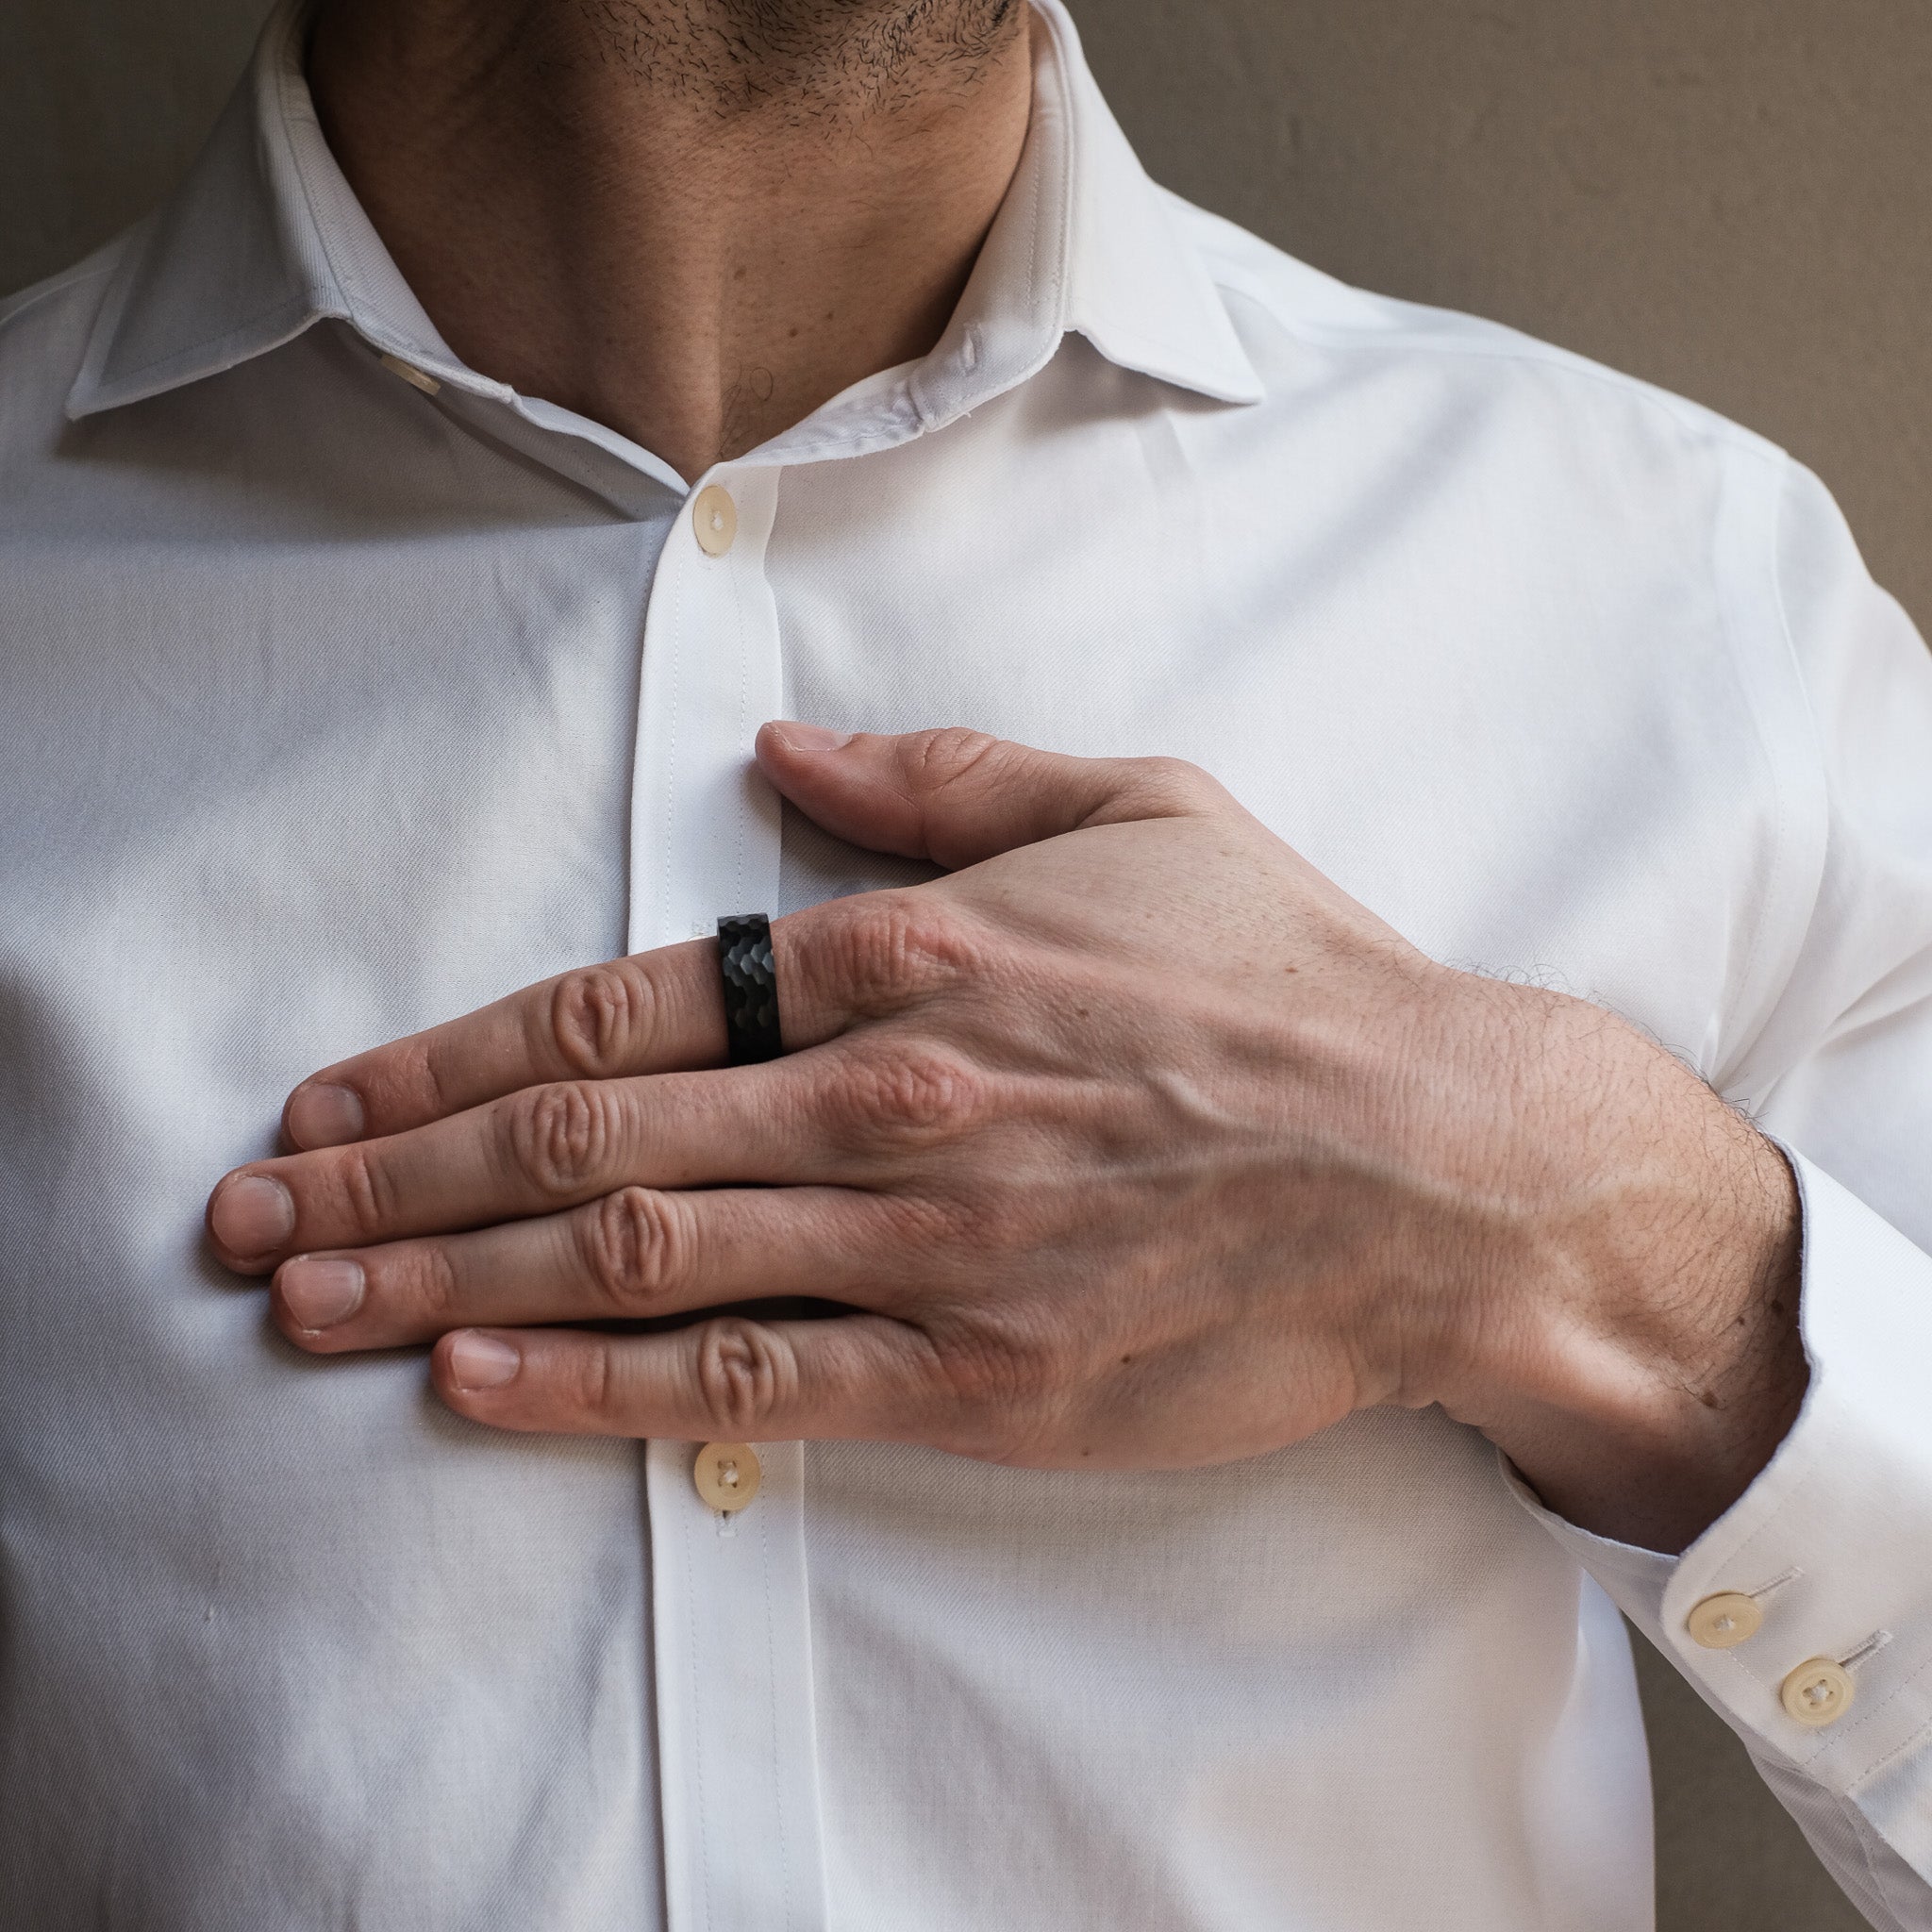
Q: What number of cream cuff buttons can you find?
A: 2